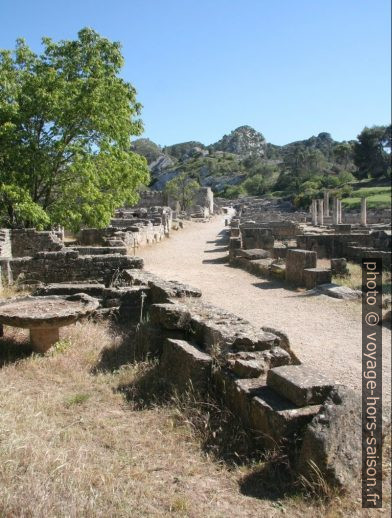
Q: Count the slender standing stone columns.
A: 6